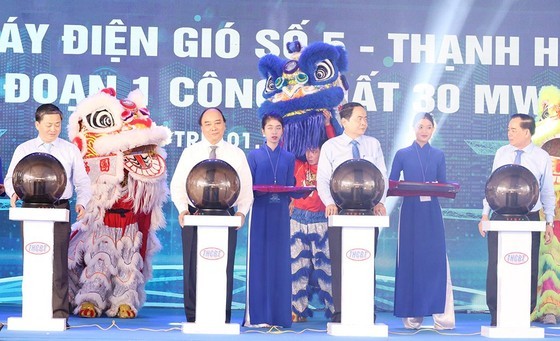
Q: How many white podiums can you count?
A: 4